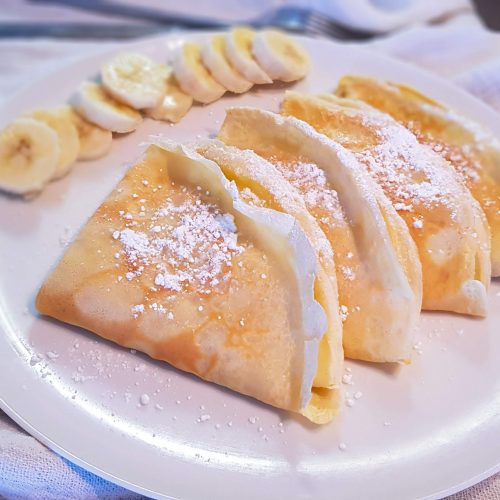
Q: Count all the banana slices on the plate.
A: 10